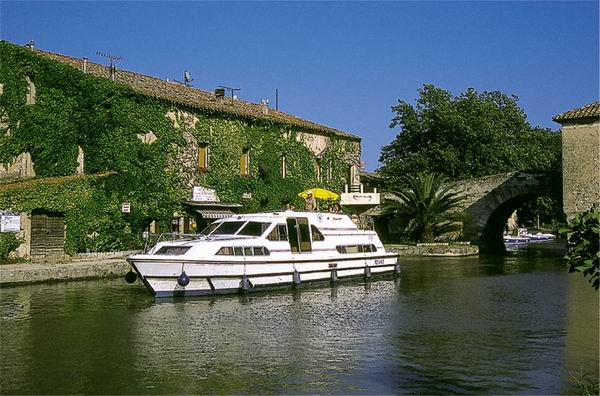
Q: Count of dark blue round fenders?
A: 2